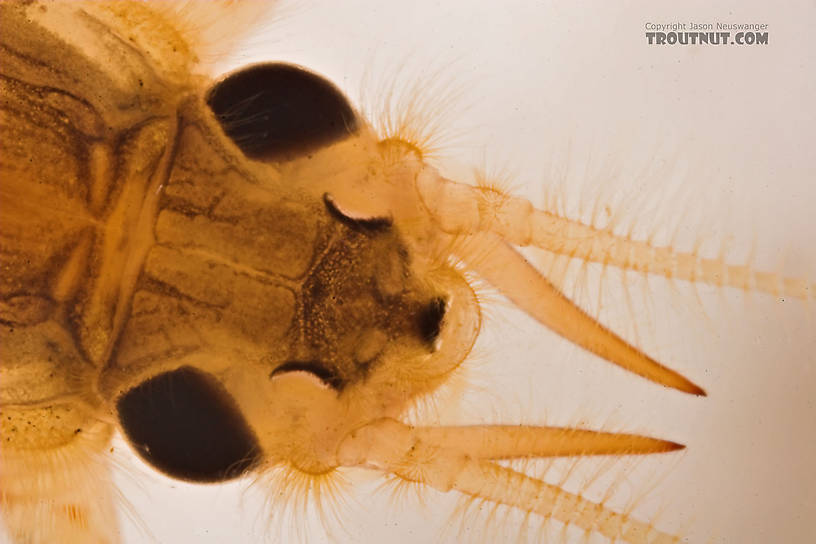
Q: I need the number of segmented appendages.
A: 2